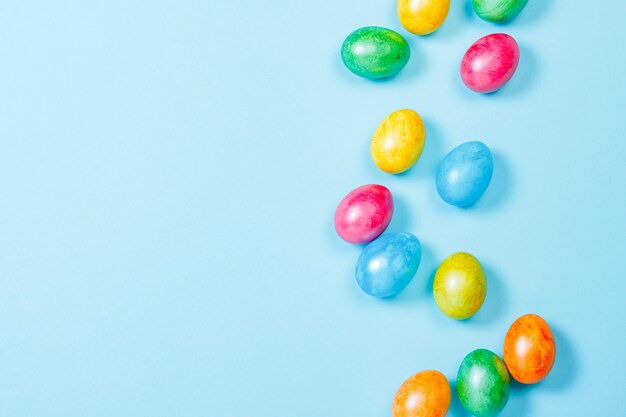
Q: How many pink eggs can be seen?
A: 2